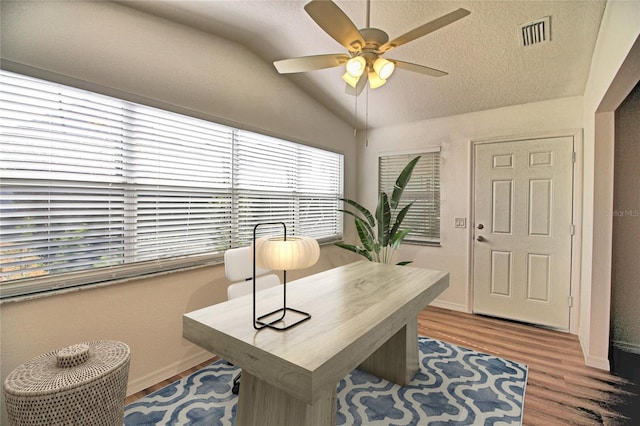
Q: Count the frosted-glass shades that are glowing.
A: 4